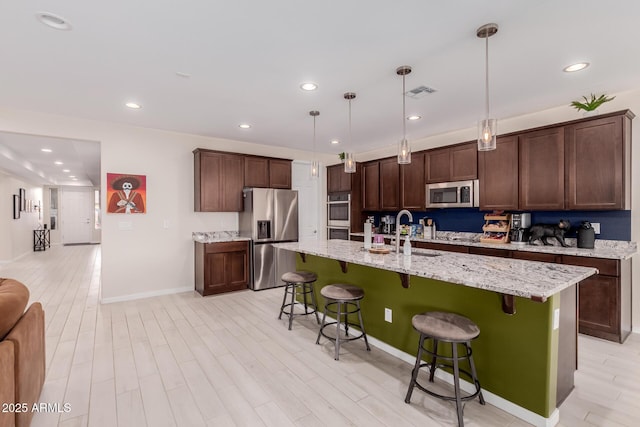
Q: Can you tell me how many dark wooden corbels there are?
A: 4